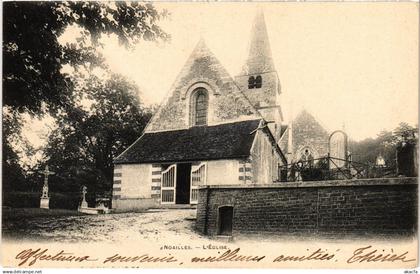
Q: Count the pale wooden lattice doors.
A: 2